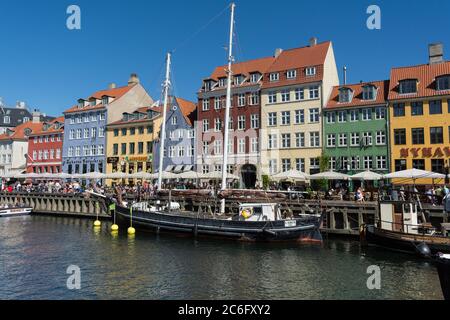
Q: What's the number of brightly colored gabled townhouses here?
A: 8